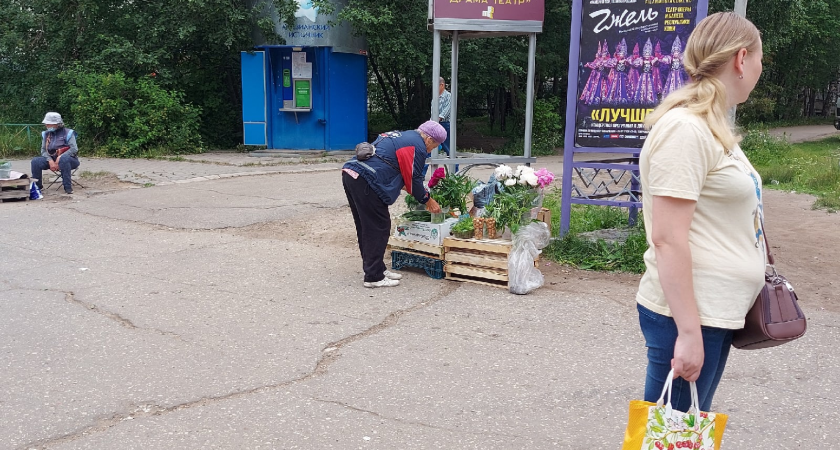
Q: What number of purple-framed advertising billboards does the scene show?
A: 1